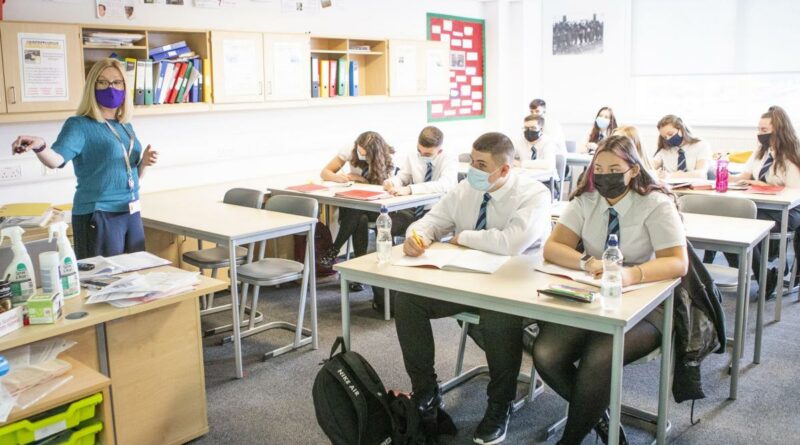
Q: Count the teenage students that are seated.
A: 10